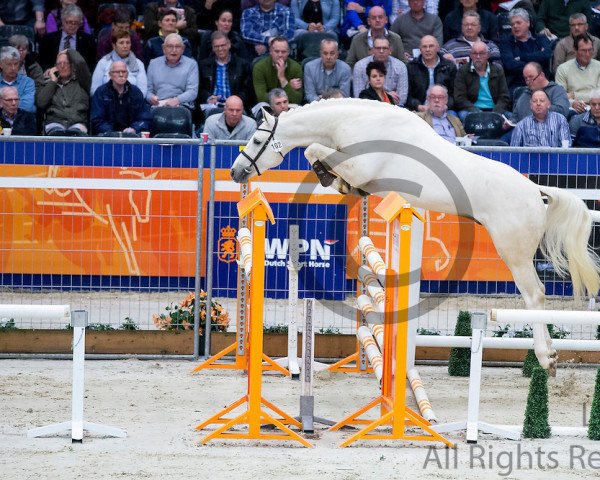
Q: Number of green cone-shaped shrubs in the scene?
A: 4